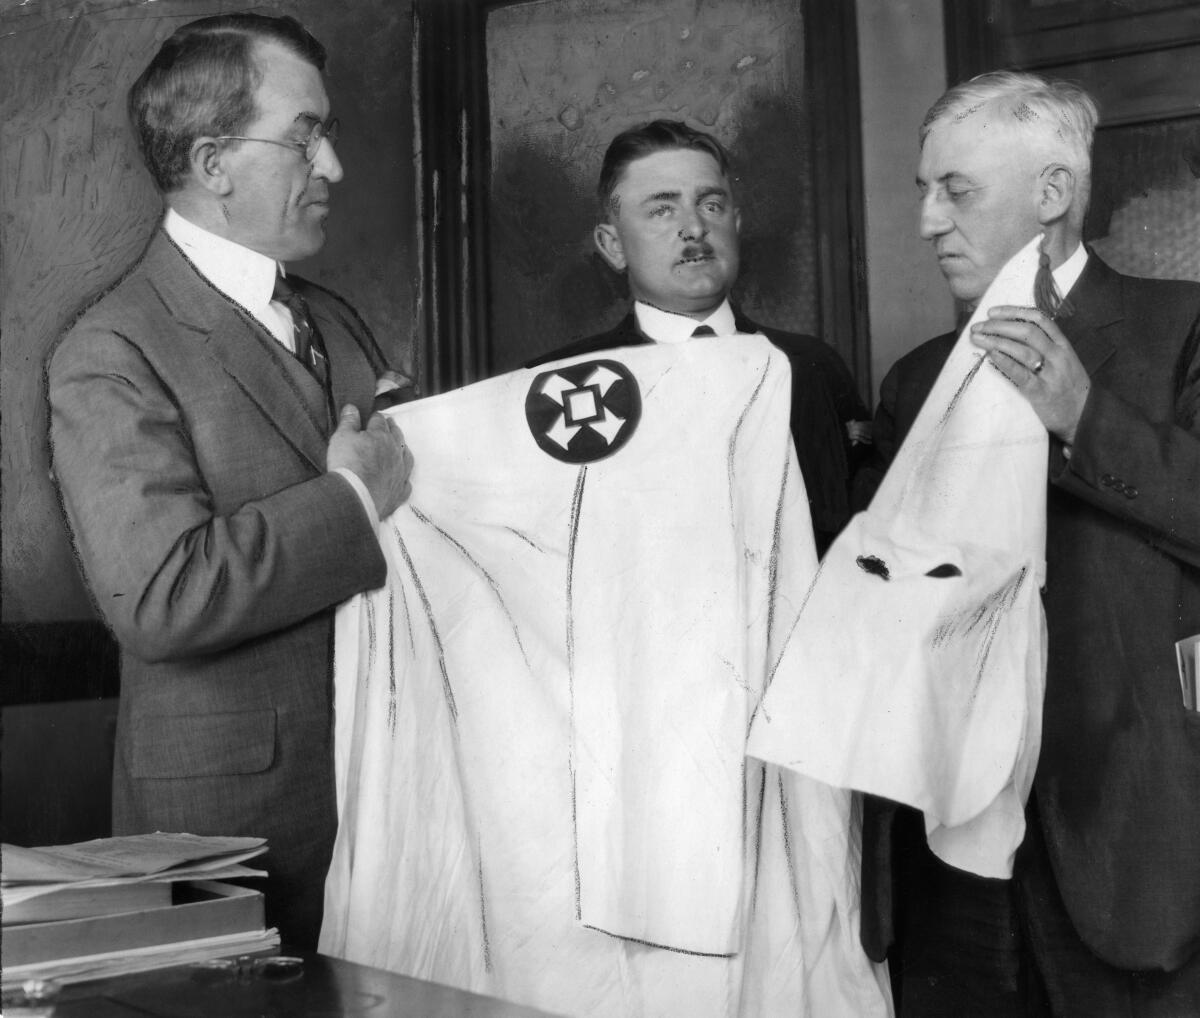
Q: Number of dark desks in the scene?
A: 1